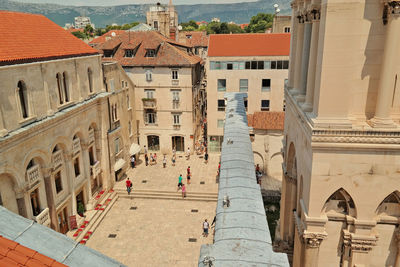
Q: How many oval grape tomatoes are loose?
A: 0